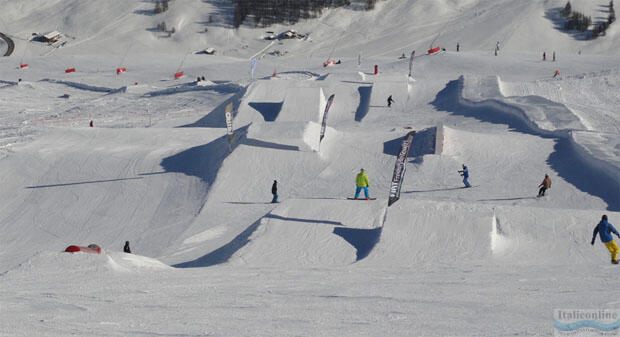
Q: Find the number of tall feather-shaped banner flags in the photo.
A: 5